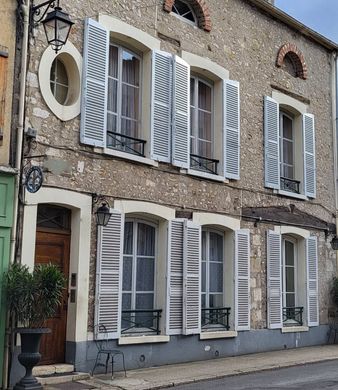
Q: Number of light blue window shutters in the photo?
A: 12